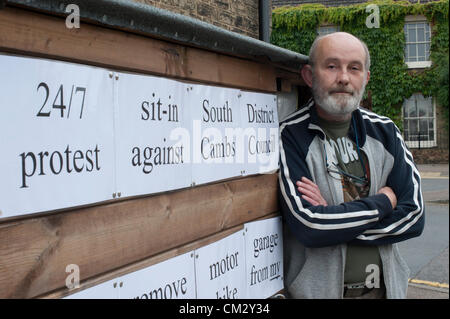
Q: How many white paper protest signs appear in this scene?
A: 8